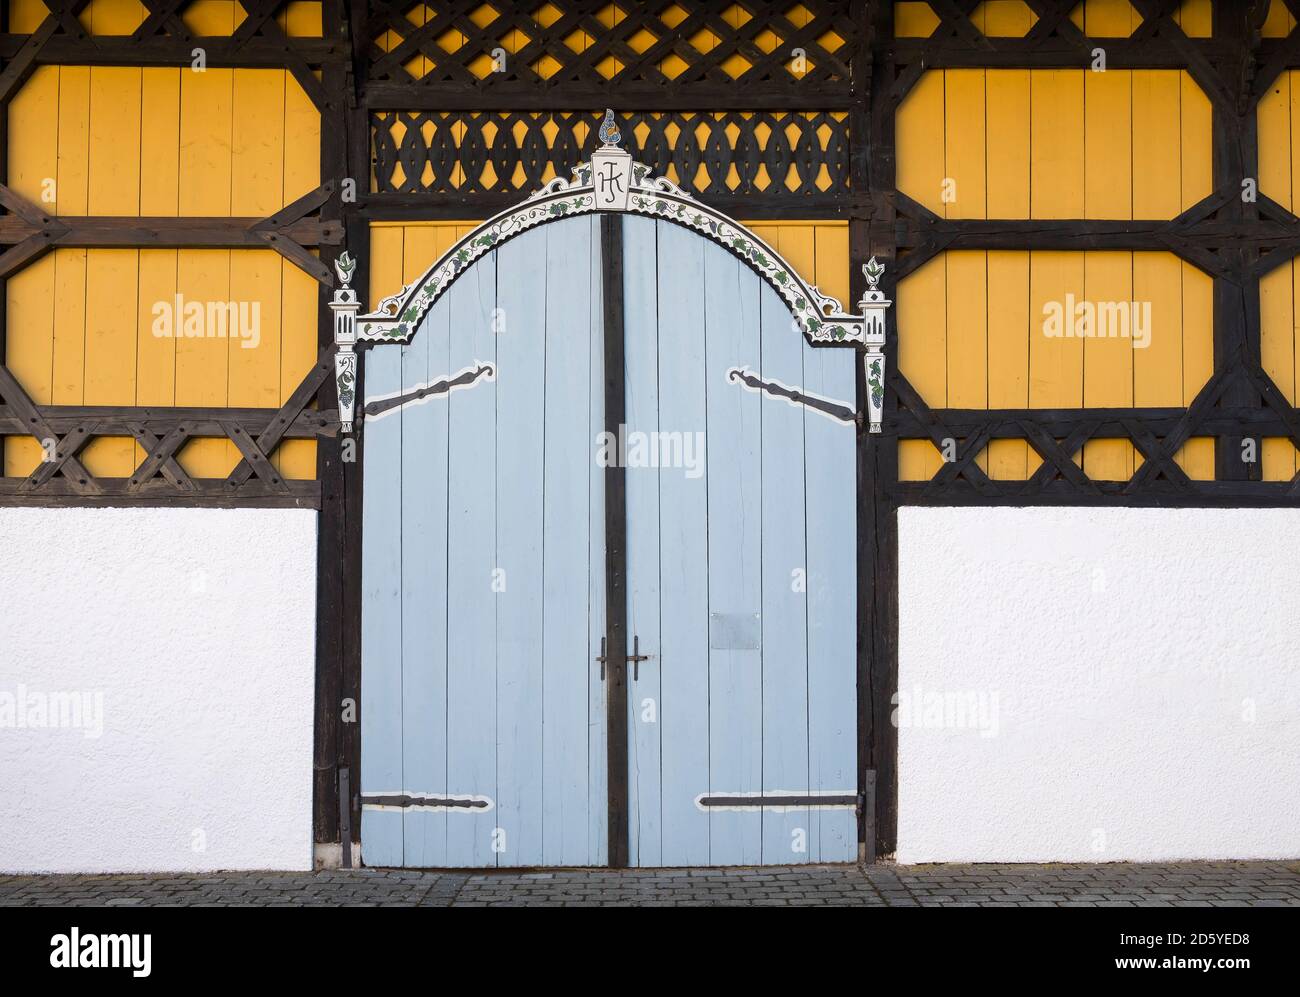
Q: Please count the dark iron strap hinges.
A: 4